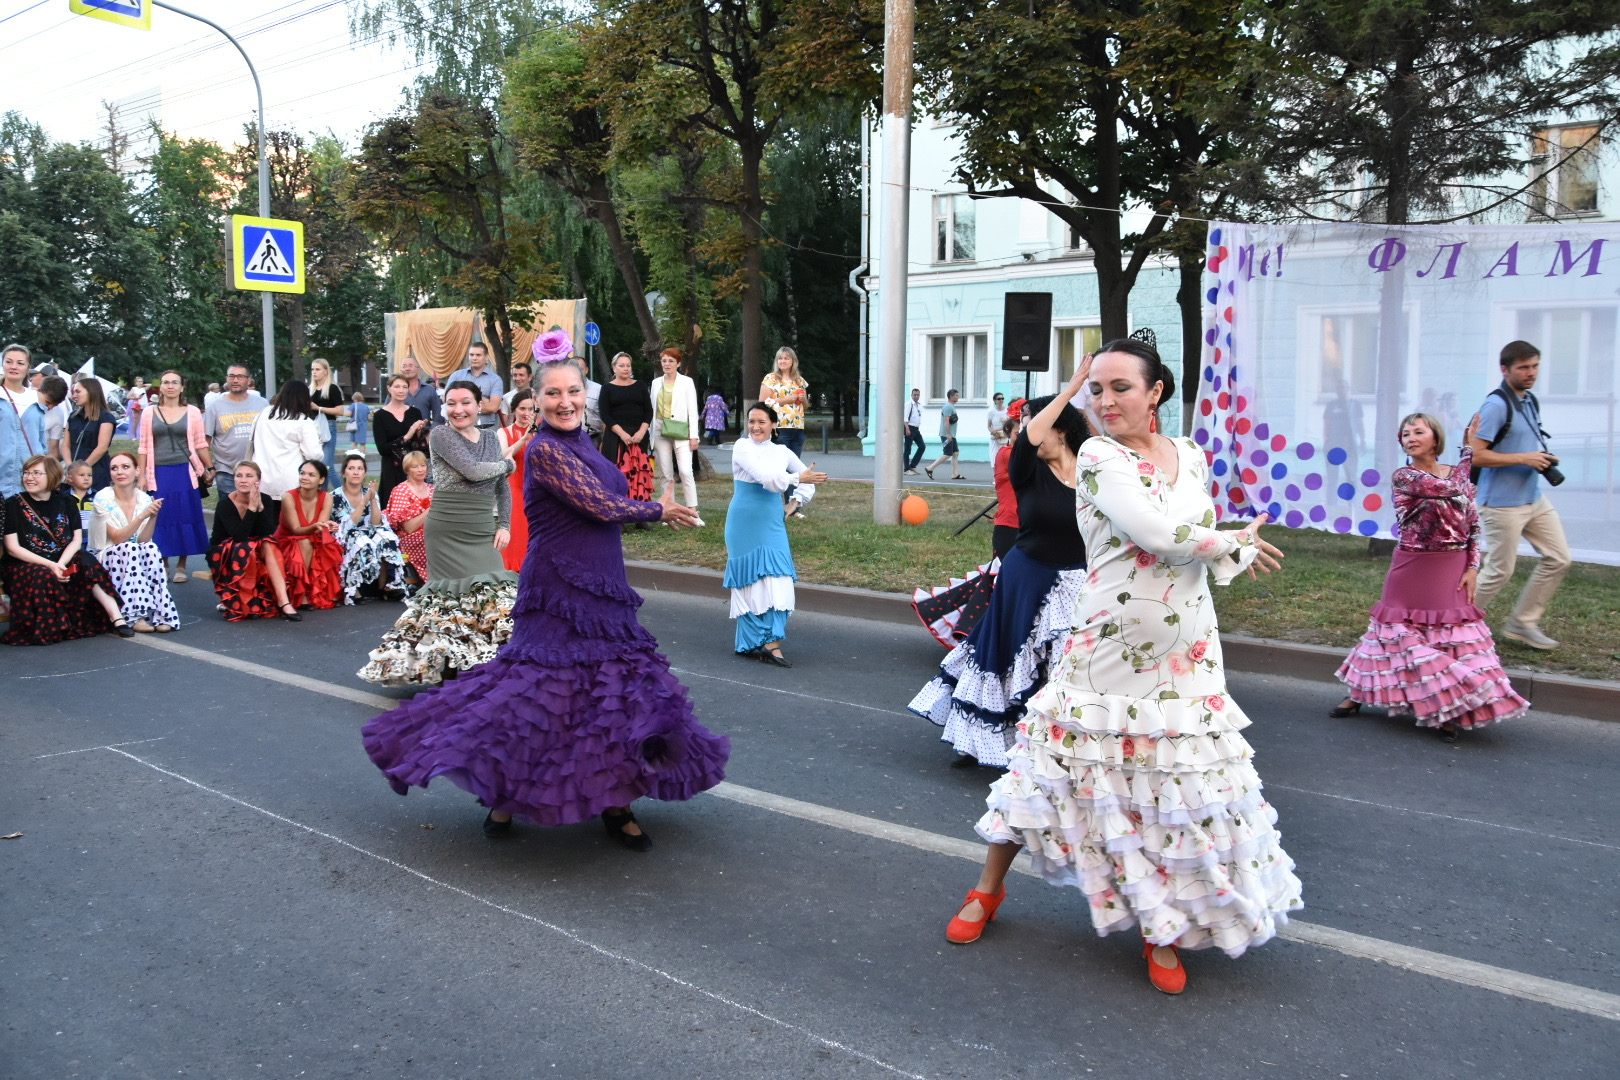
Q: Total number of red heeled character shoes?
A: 2